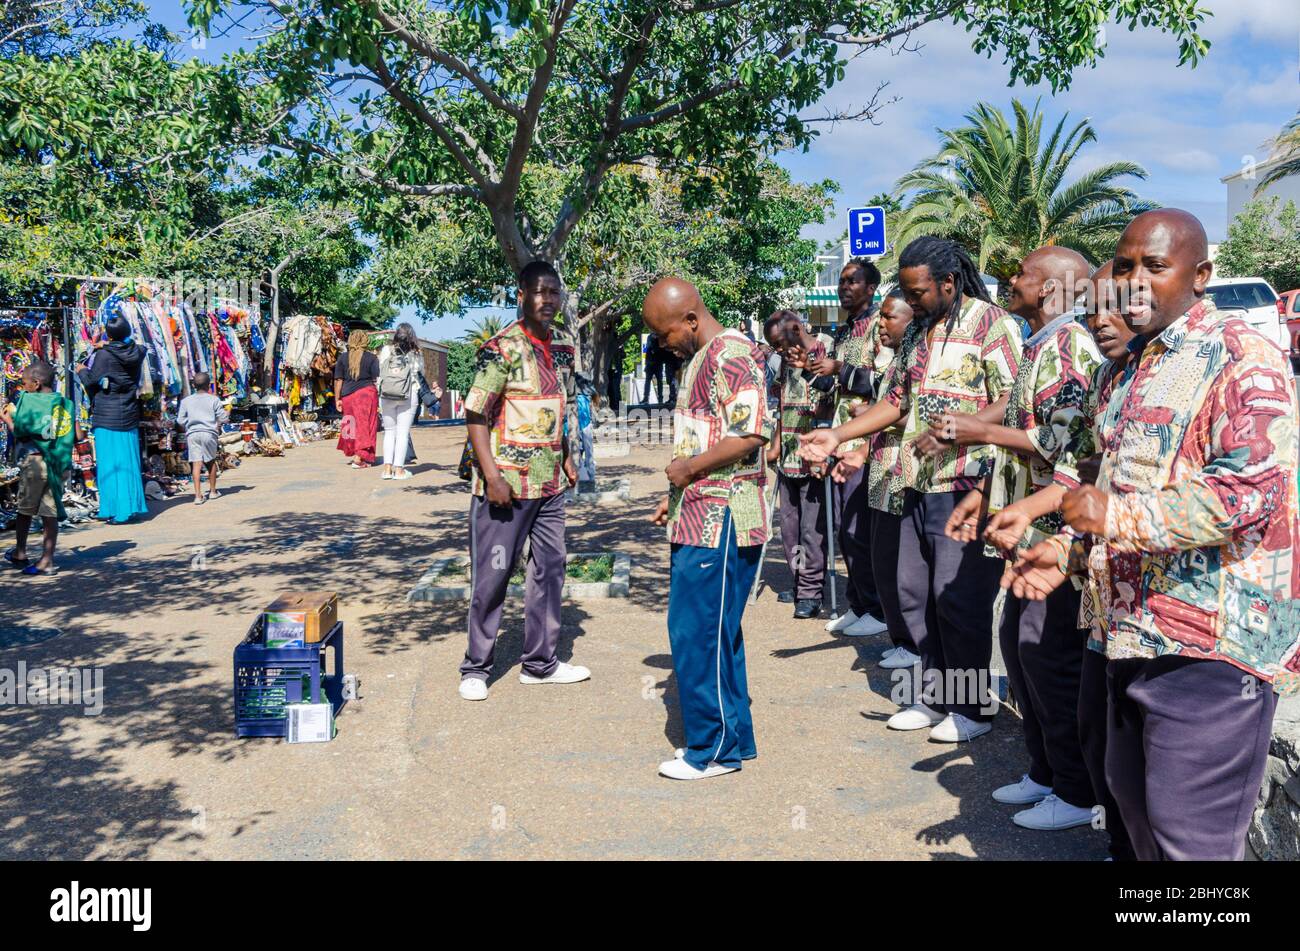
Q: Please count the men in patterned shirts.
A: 9